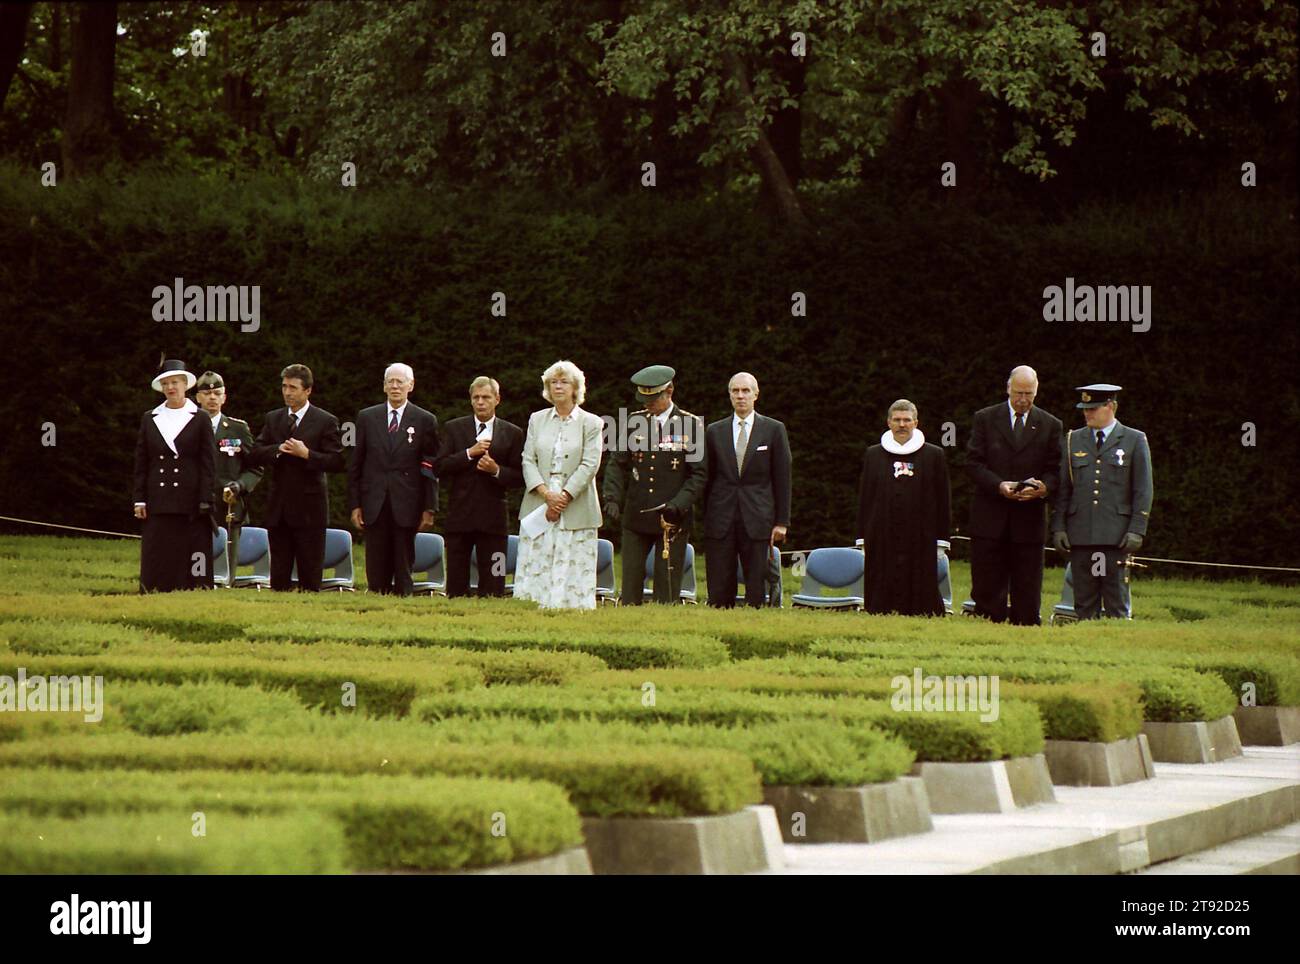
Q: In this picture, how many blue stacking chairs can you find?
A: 12